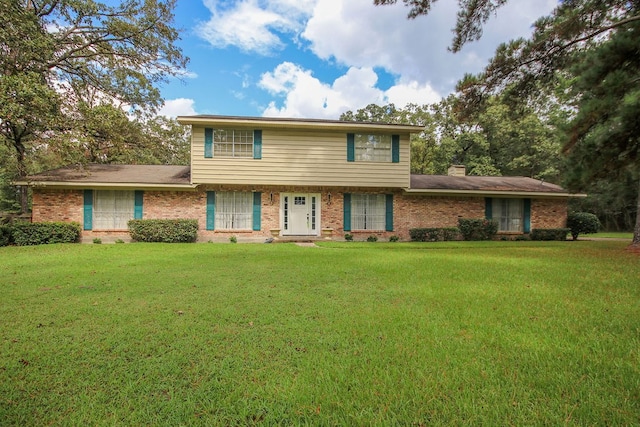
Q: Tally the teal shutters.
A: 12